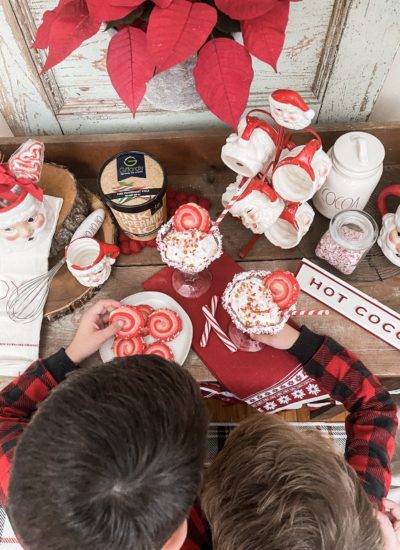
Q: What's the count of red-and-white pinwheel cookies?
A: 7